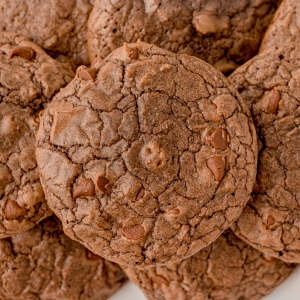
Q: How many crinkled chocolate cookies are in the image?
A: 8